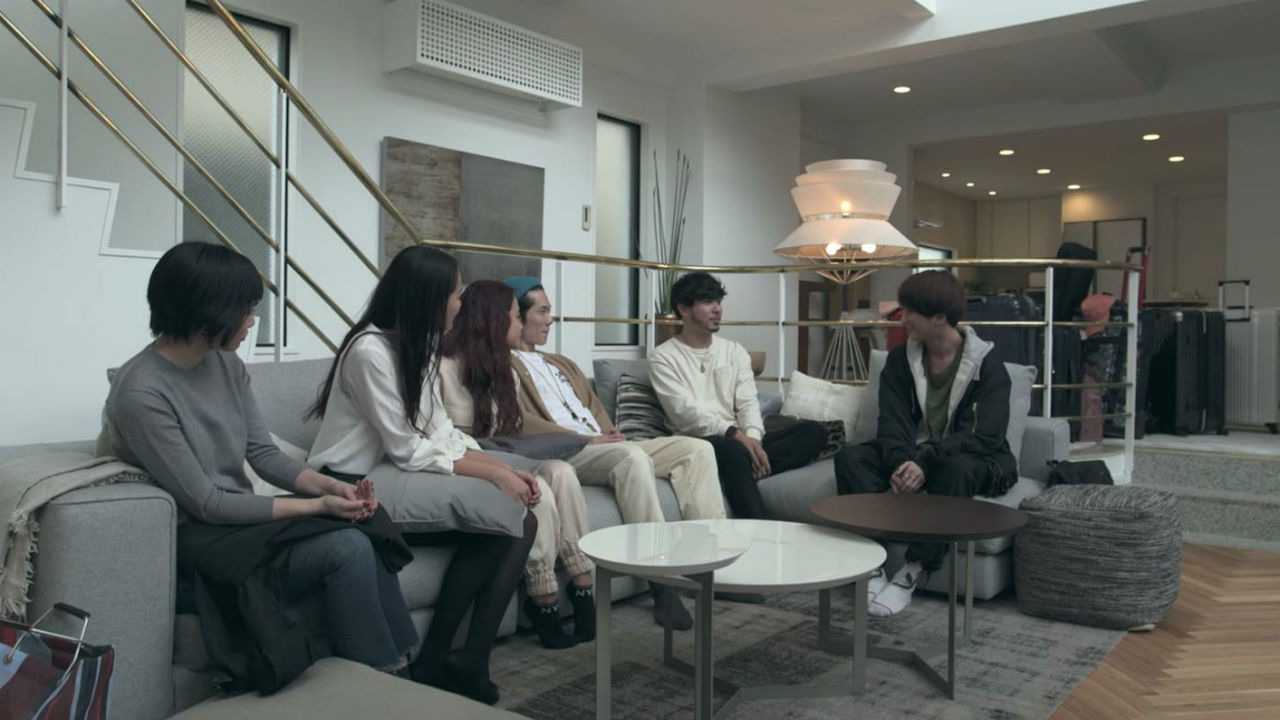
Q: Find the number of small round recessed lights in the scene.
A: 9